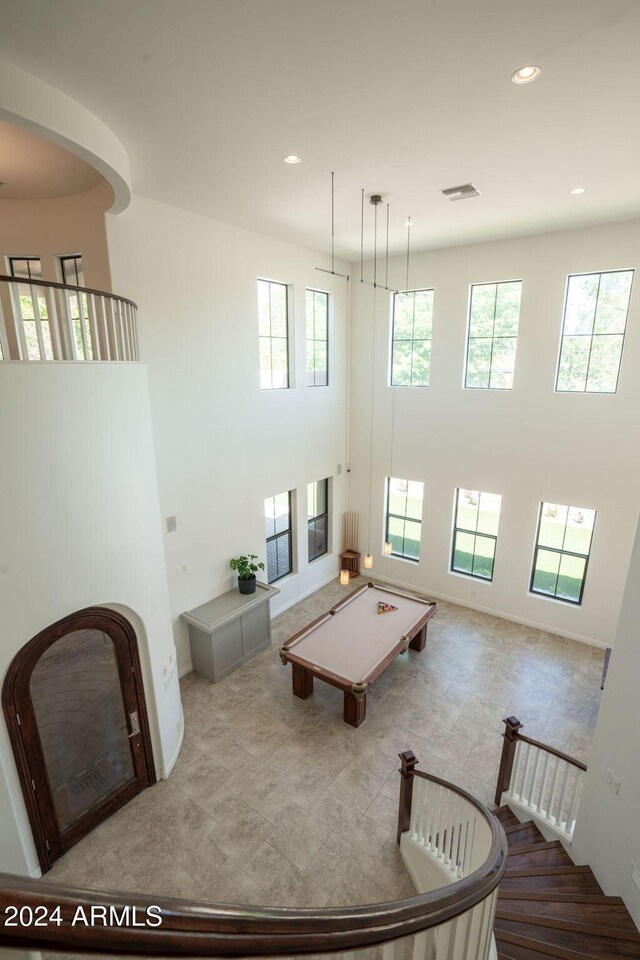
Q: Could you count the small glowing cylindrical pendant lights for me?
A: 3